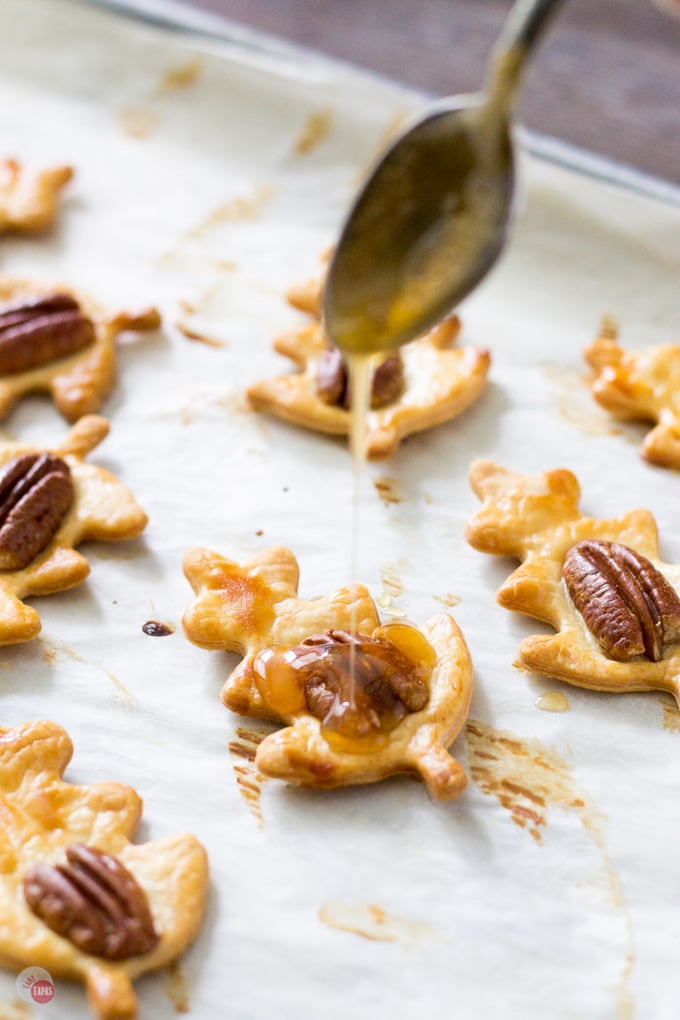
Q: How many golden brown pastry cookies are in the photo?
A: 8